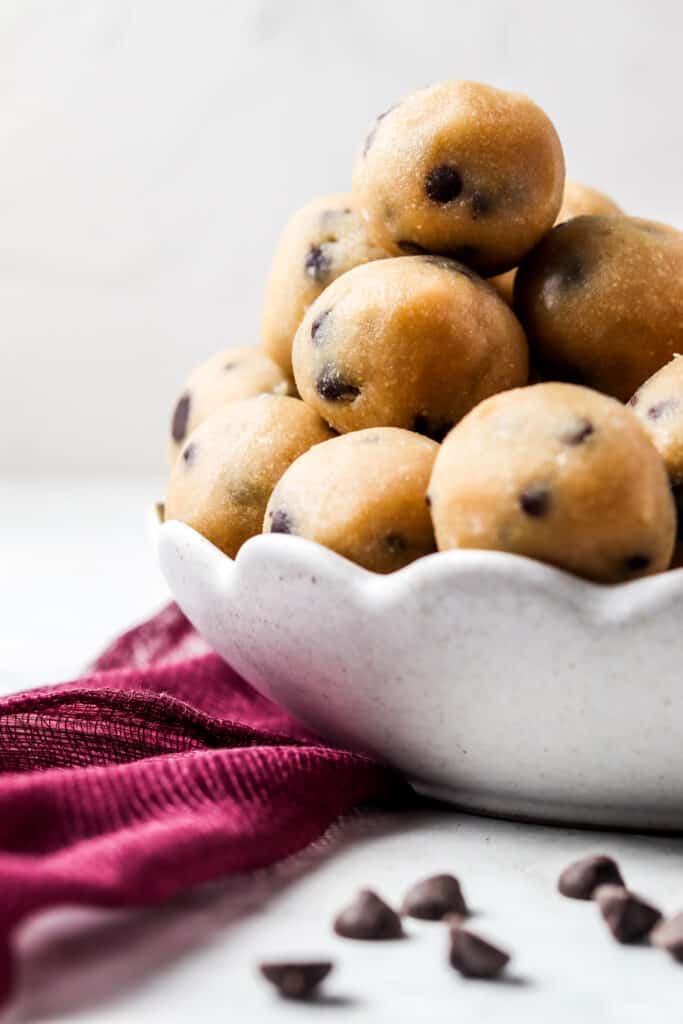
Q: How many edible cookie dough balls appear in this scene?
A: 10